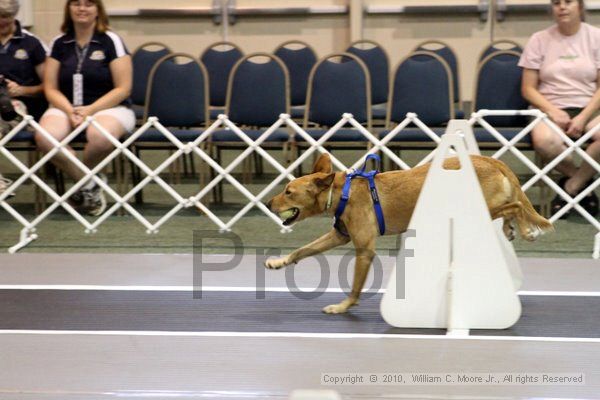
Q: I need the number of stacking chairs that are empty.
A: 11